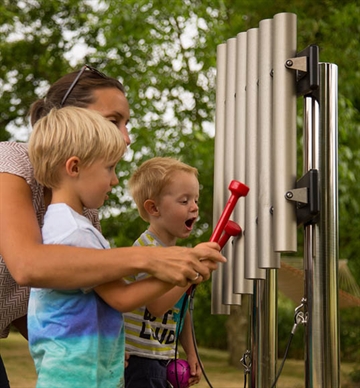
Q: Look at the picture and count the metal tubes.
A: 6